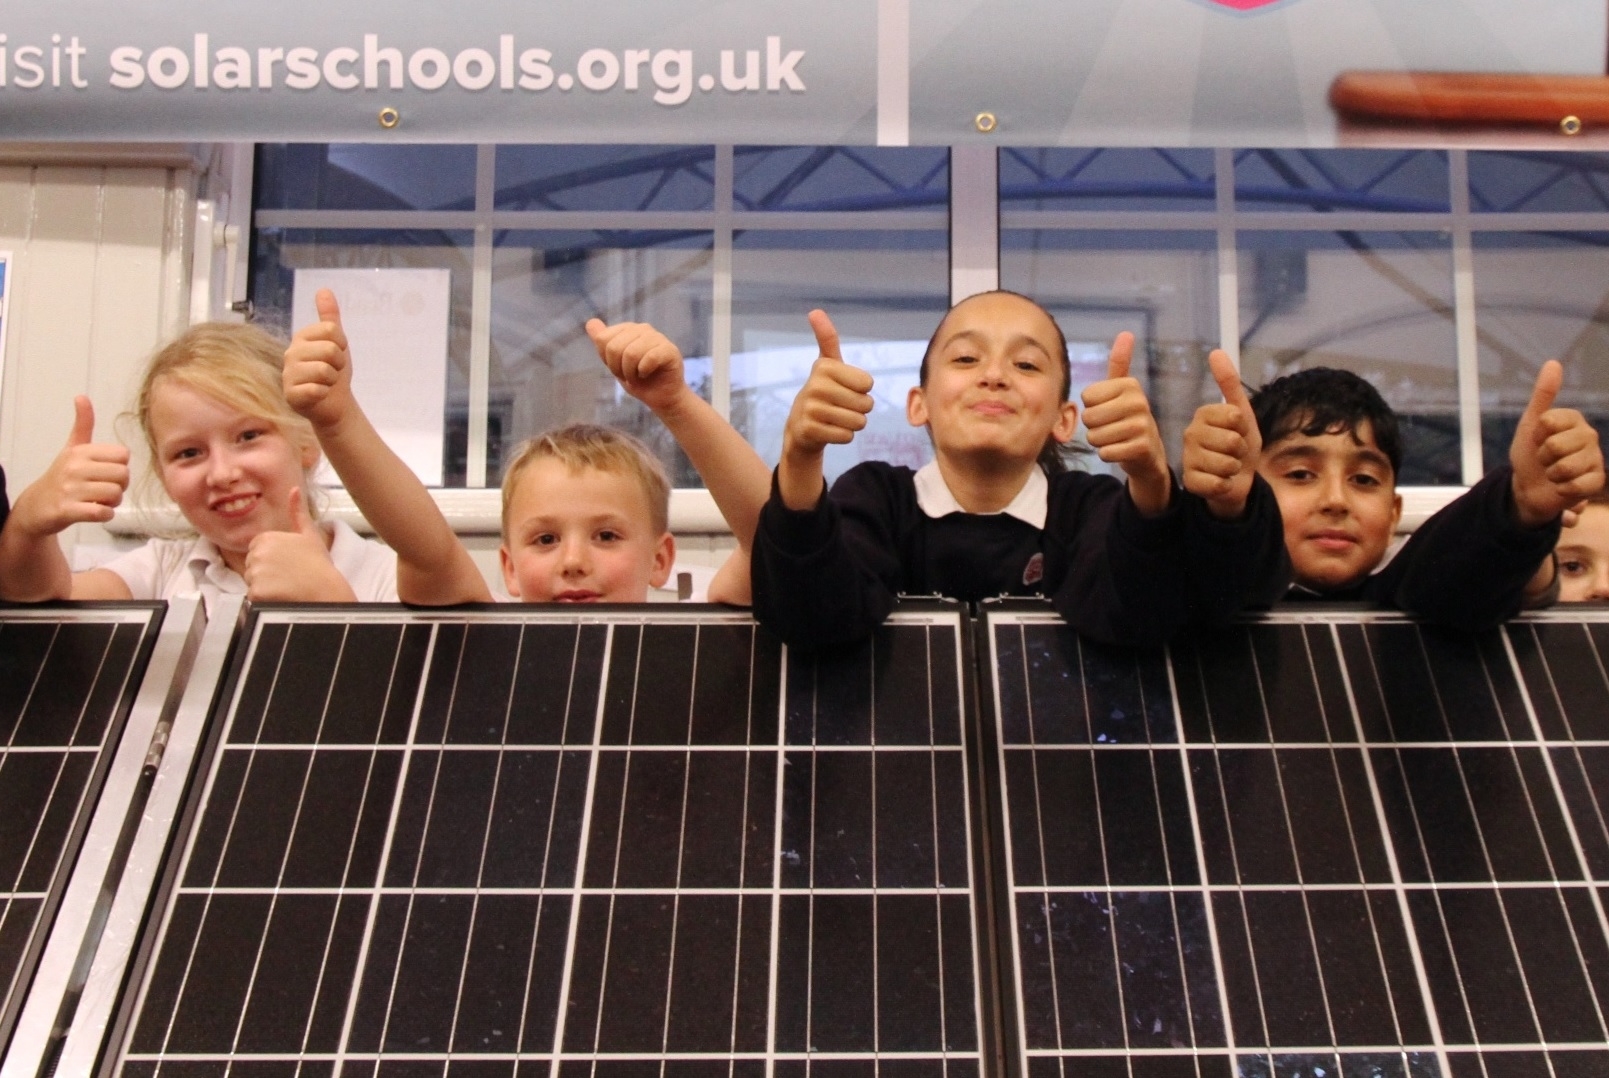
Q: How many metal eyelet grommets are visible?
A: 3